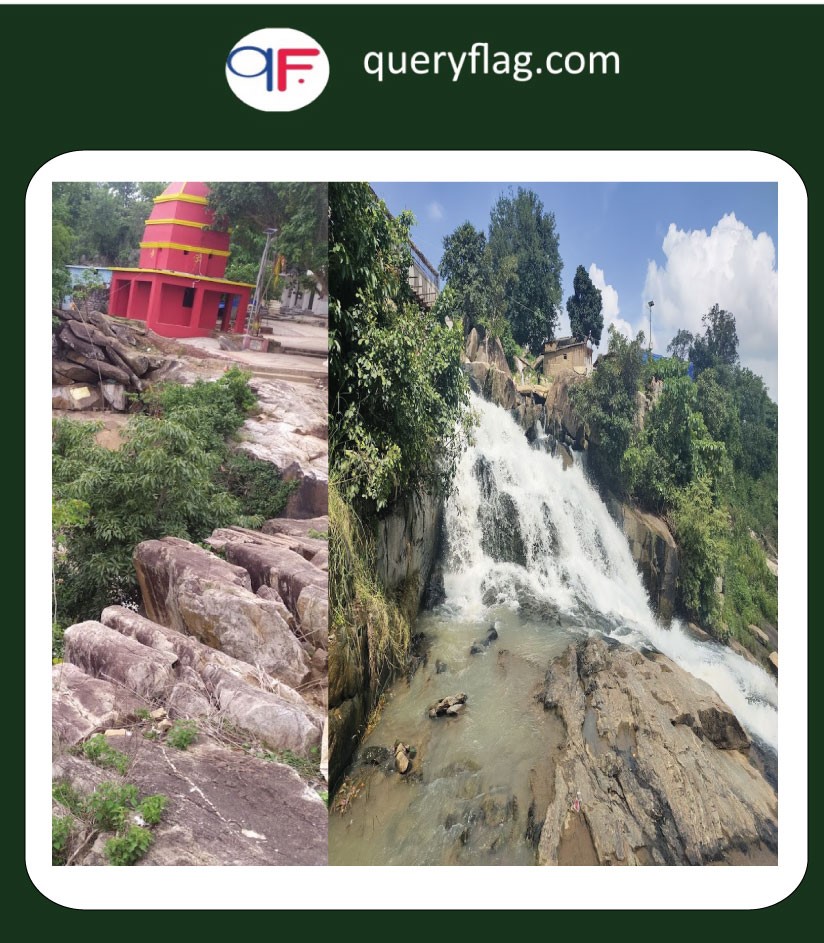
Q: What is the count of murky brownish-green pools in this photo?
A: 1